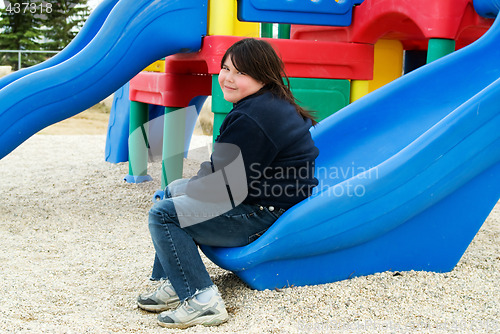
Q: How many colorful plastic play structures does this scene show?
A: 1